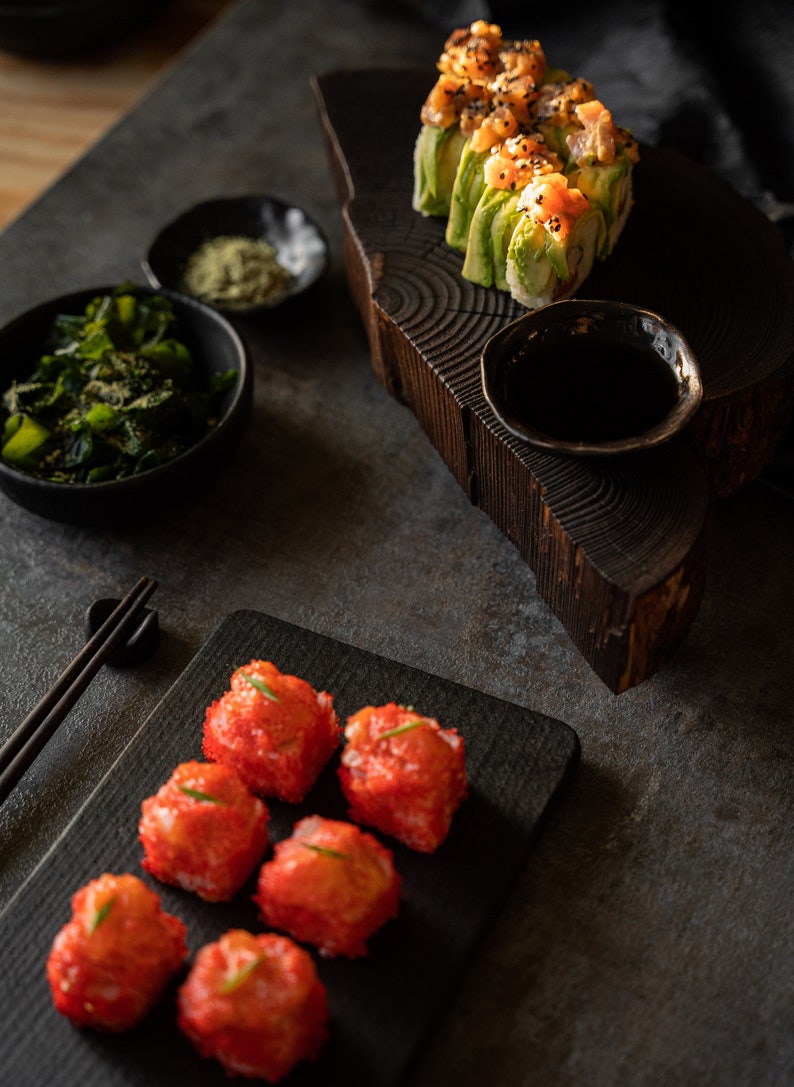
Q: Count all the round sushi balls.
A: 6